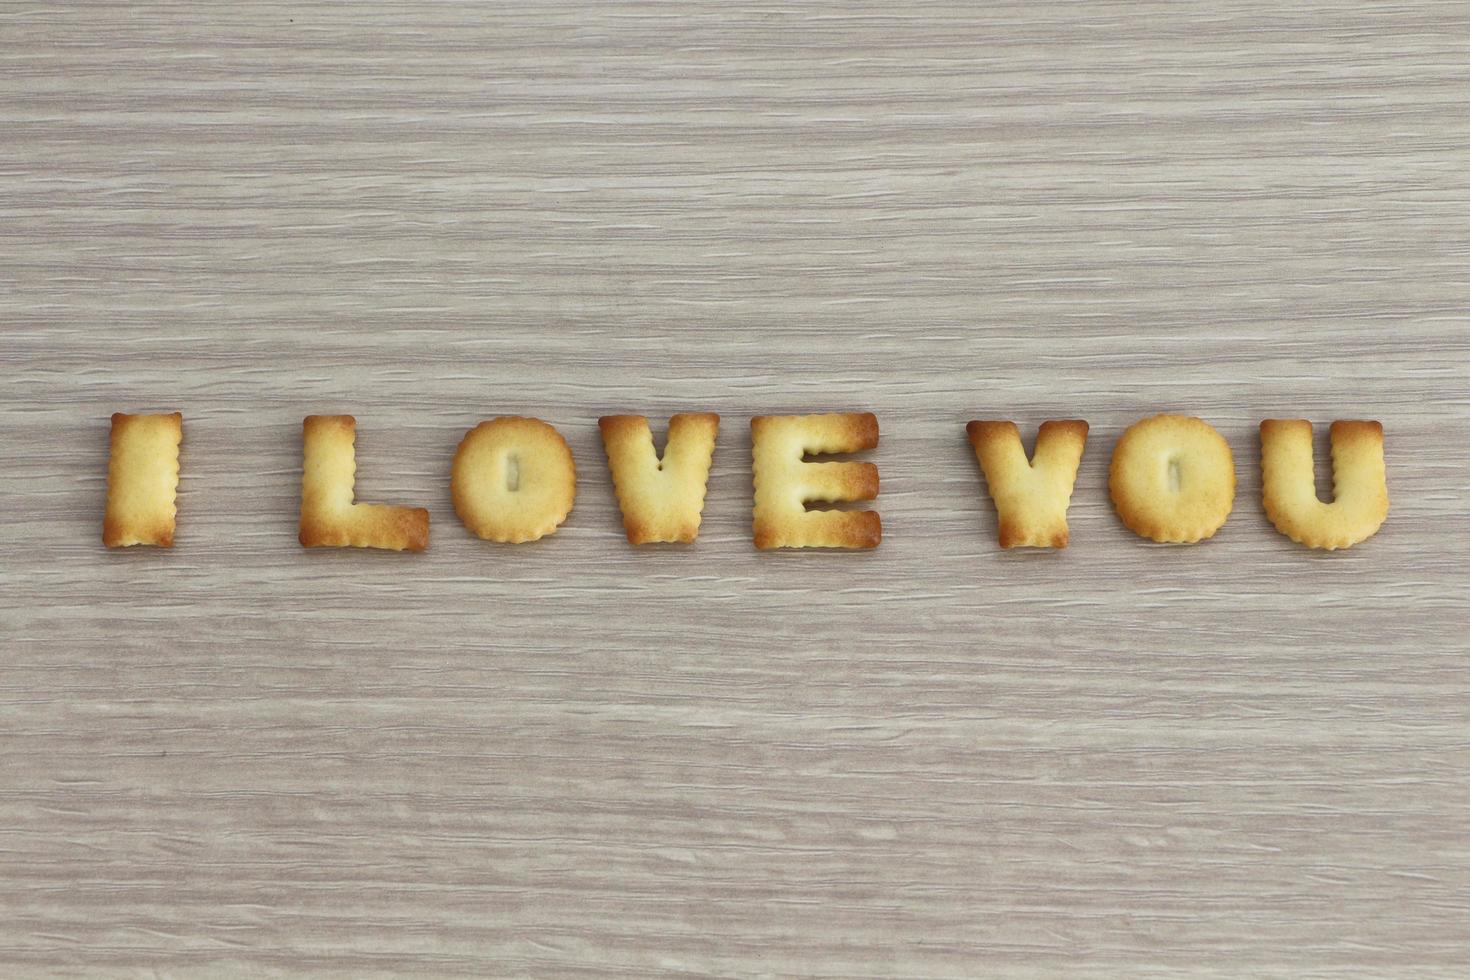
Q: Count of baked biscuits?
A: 8